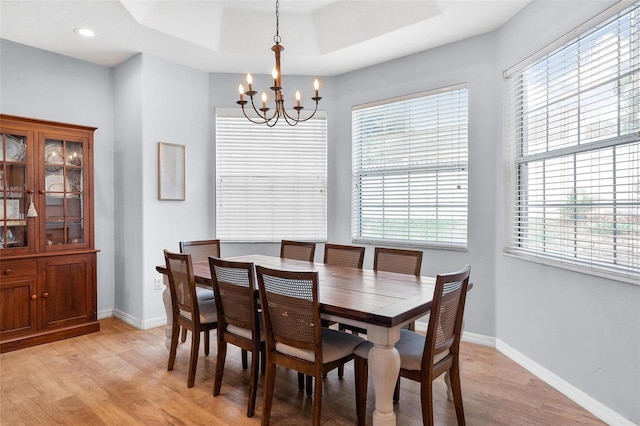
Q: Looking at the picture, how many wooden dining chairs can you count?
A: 8